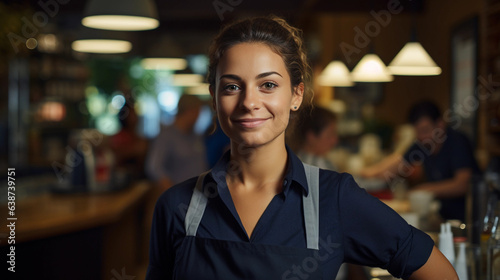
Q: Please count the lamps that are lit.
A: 8